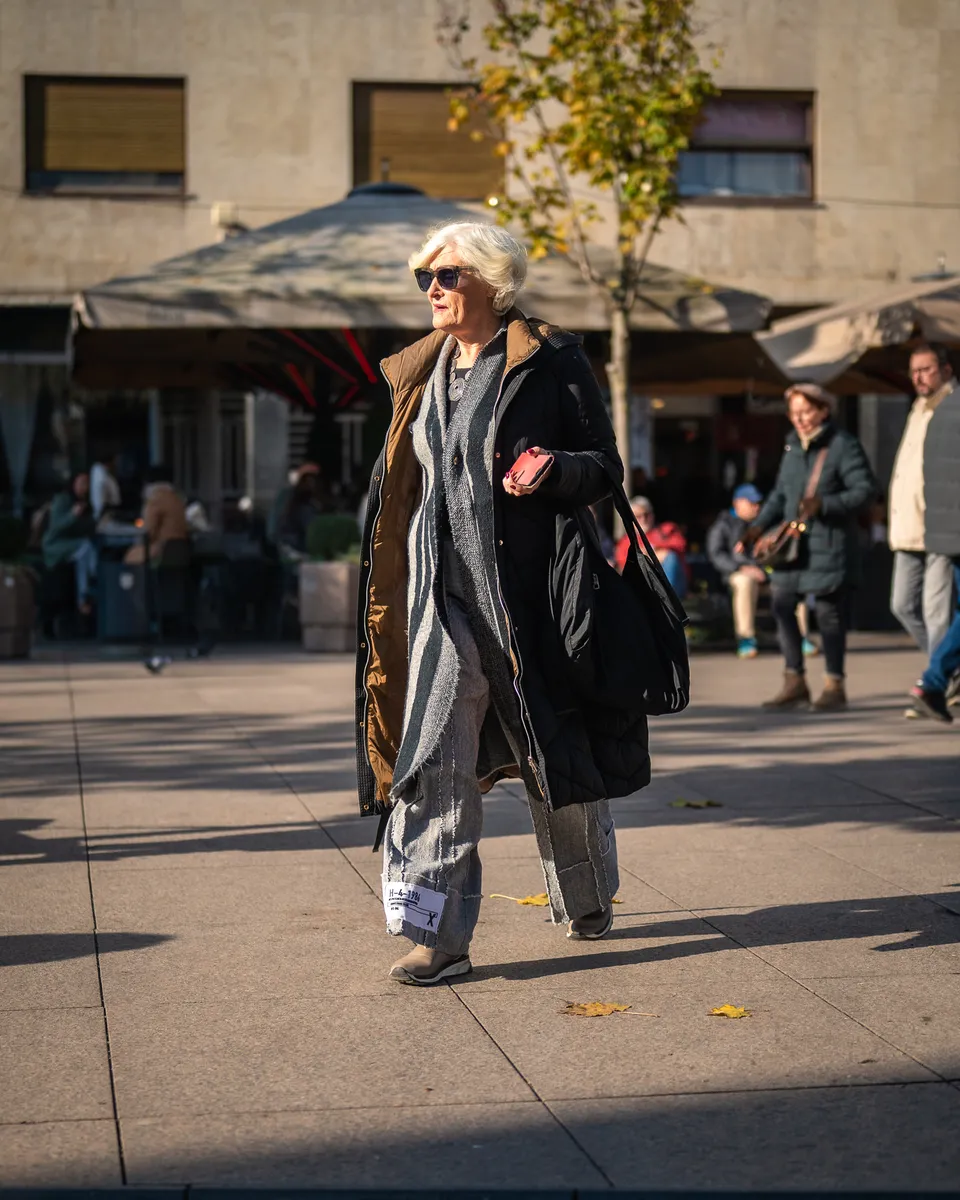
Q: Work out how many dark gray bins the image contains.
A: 1